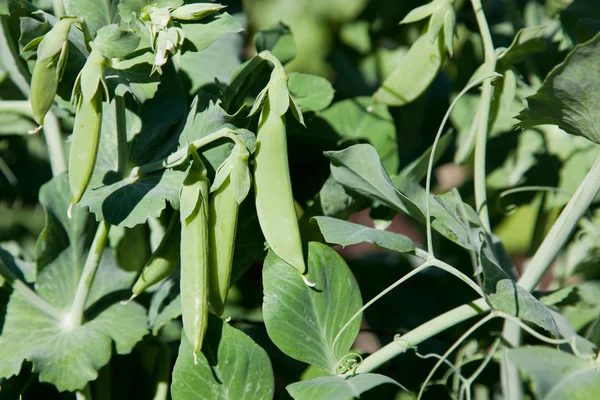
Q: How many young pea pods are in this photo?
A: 7